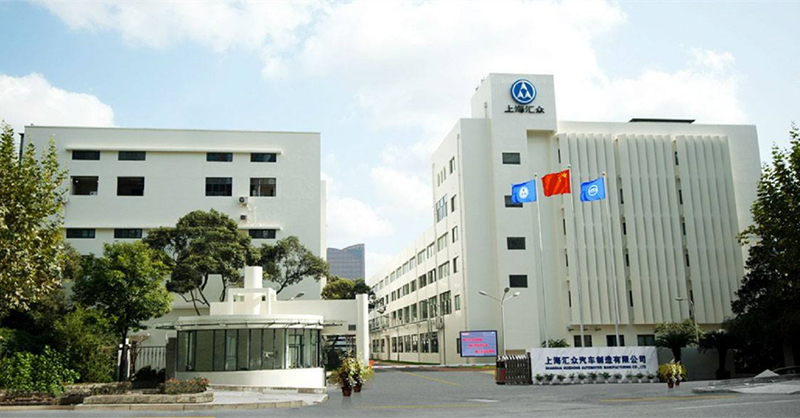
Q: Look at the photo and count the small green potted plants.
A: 11